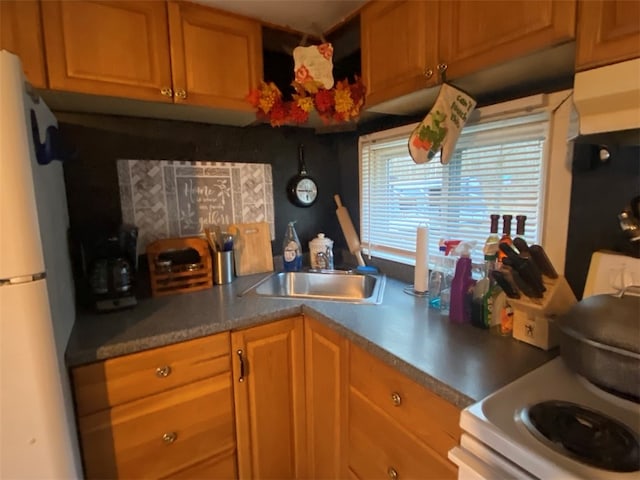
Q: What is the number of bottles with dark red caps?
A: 3